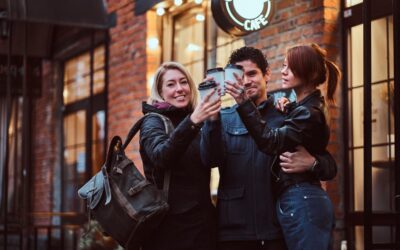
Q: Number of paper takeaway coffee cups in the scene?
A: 3